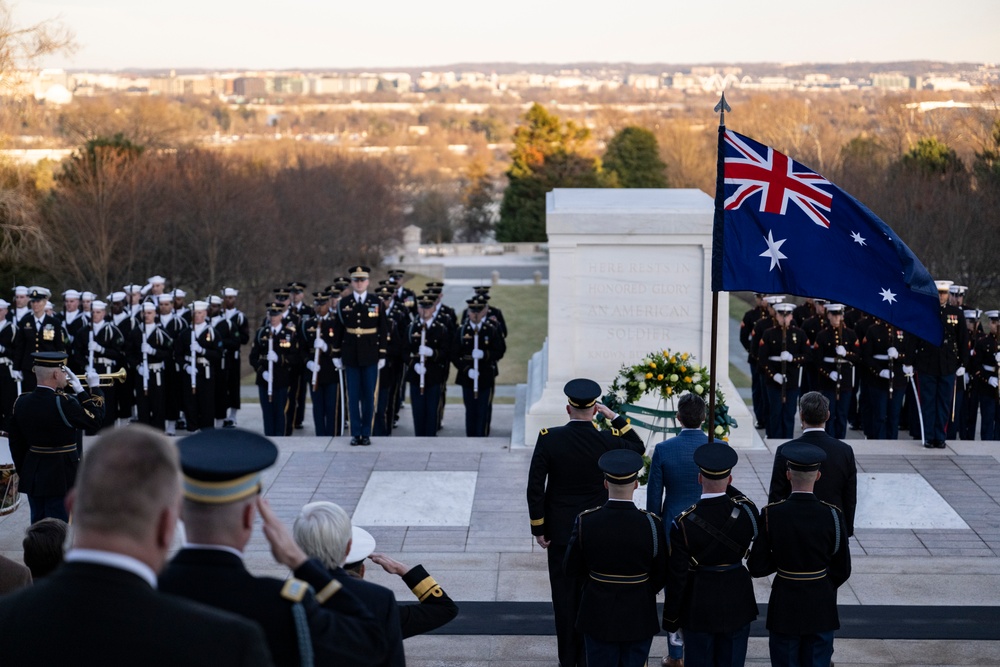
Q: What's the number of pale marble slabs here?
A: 2